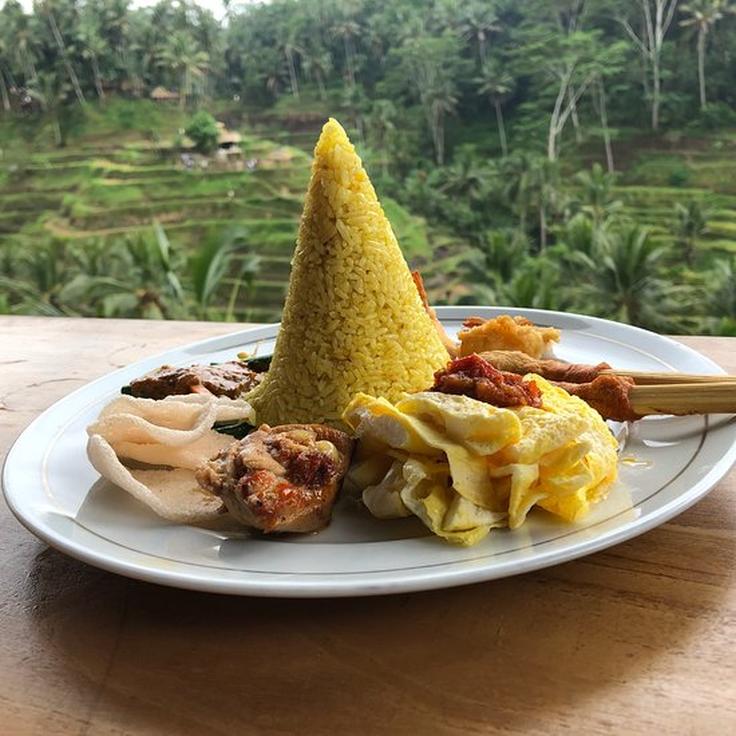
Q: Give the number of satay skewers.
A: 2